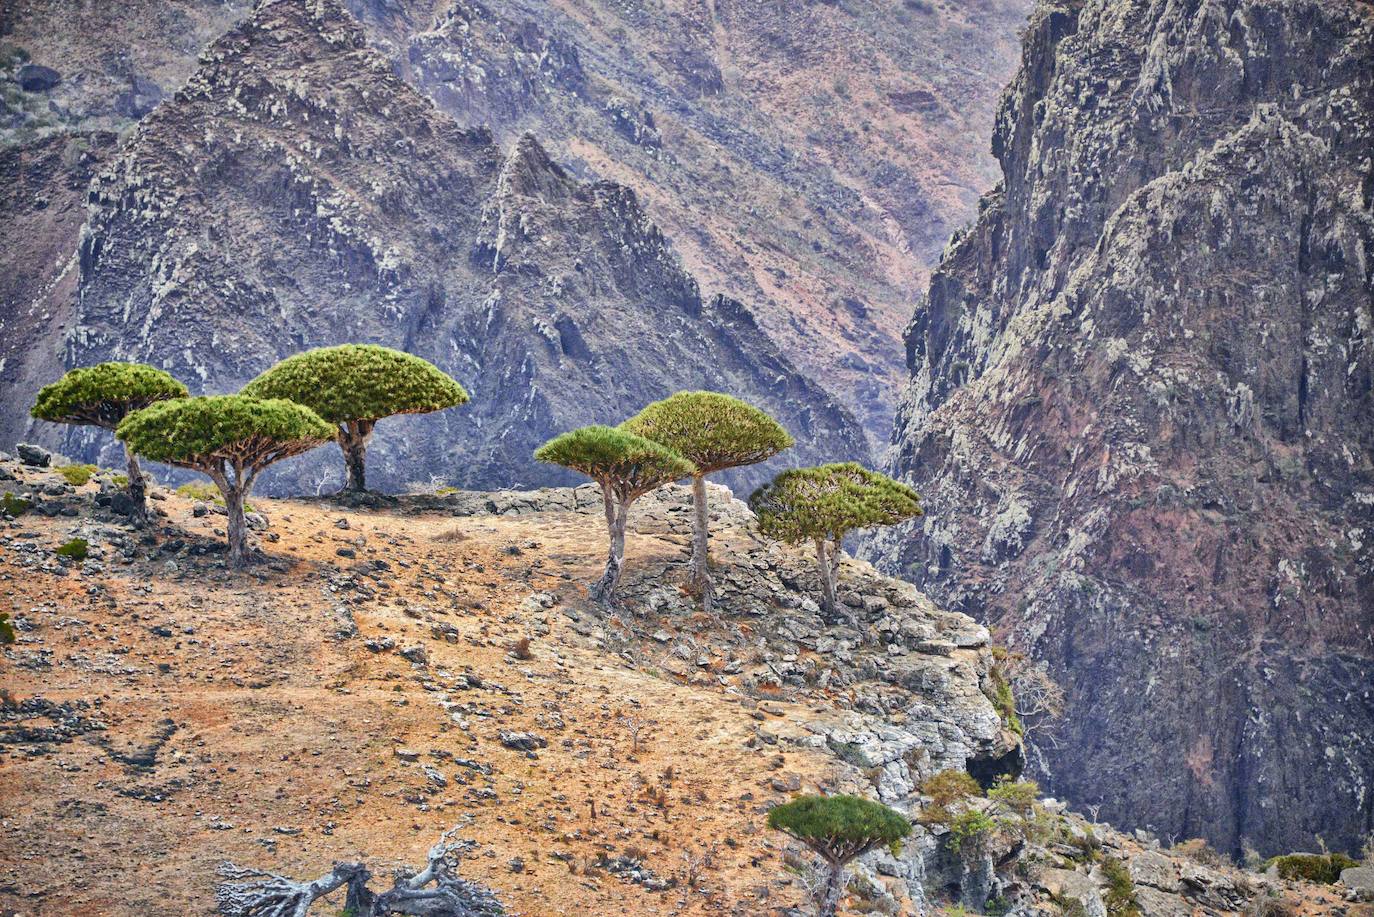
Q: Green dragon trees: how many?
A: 7